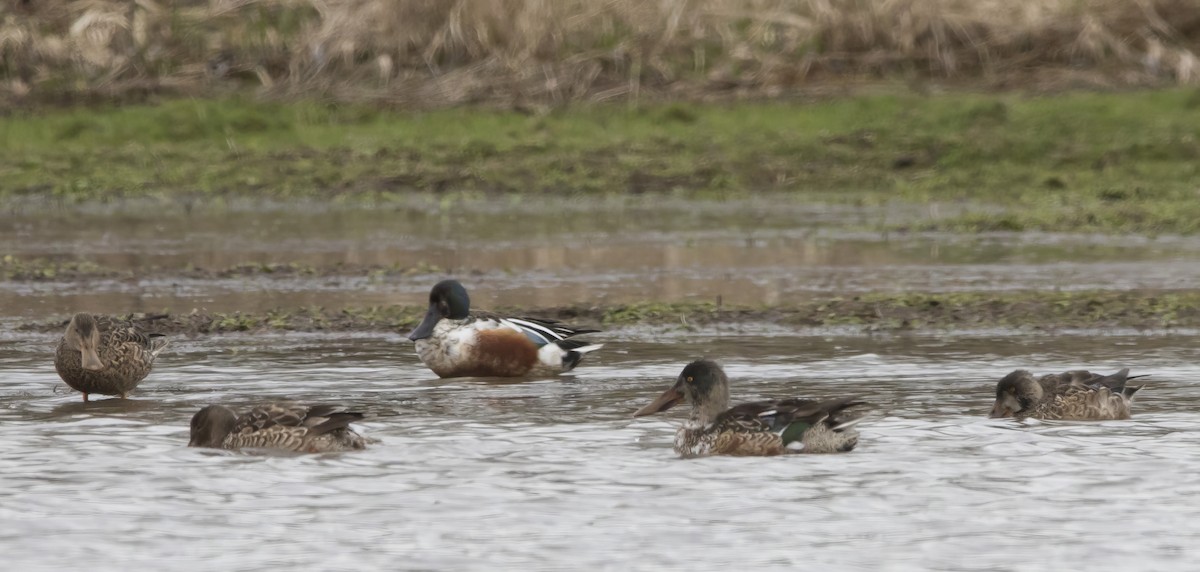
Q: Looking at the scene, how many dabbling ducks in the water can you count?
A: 5